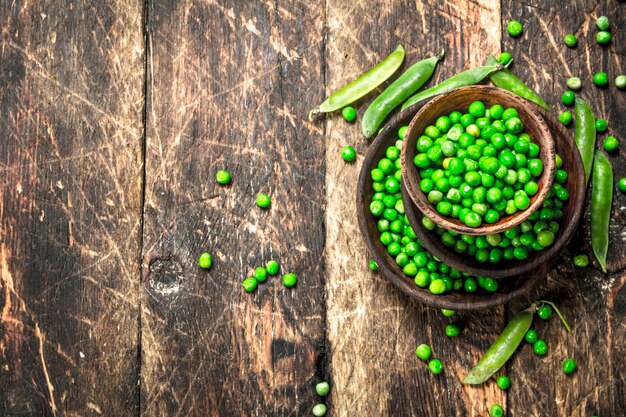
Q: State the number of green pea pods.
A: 7